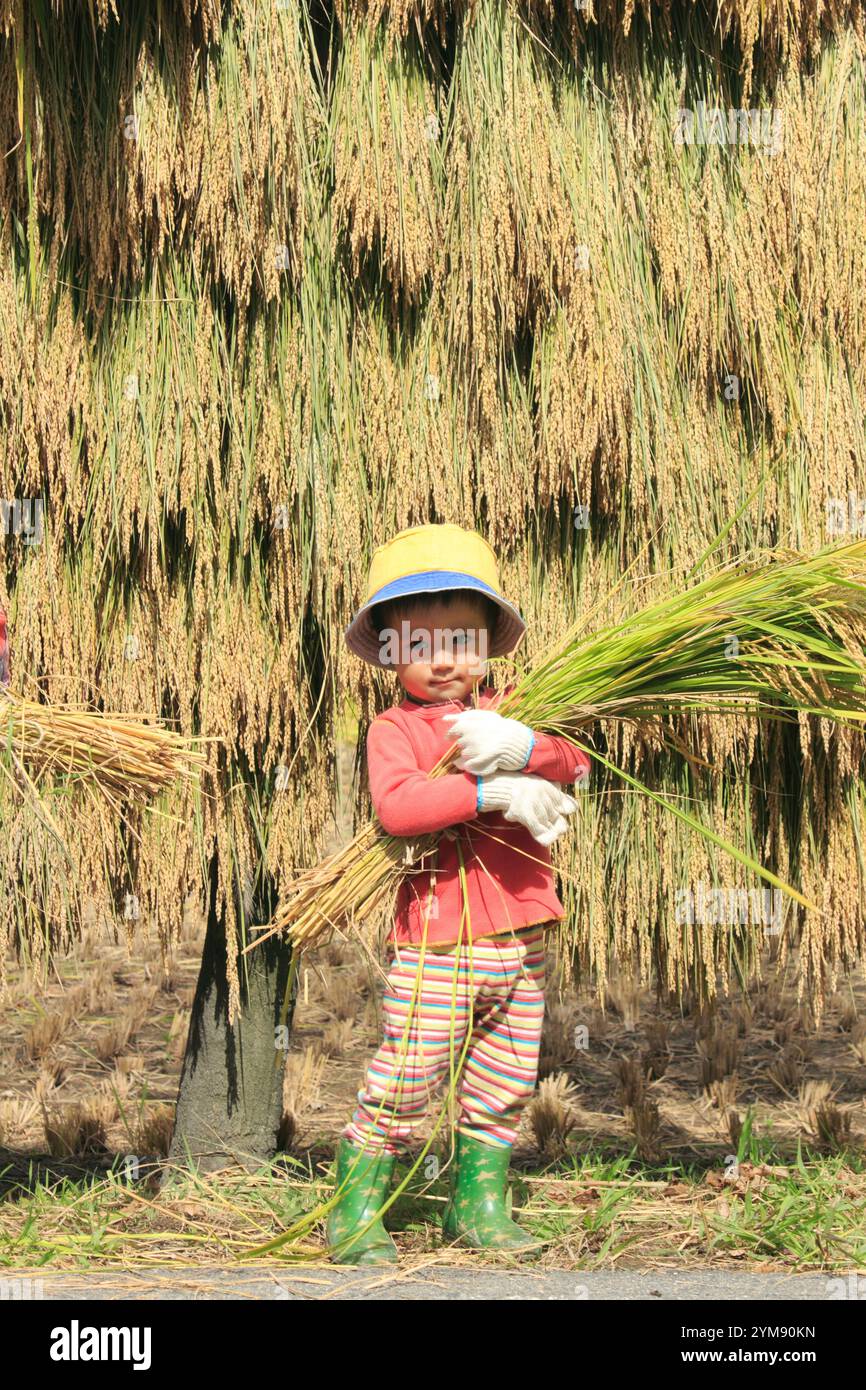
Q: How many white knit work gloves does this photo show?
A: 2